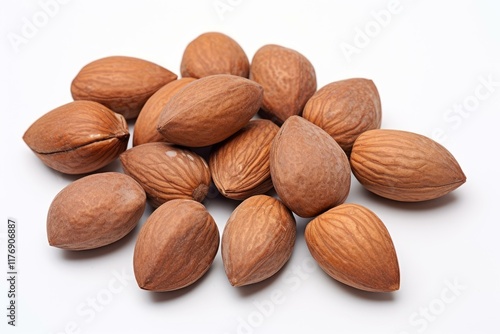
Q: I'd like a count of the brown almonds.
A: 15